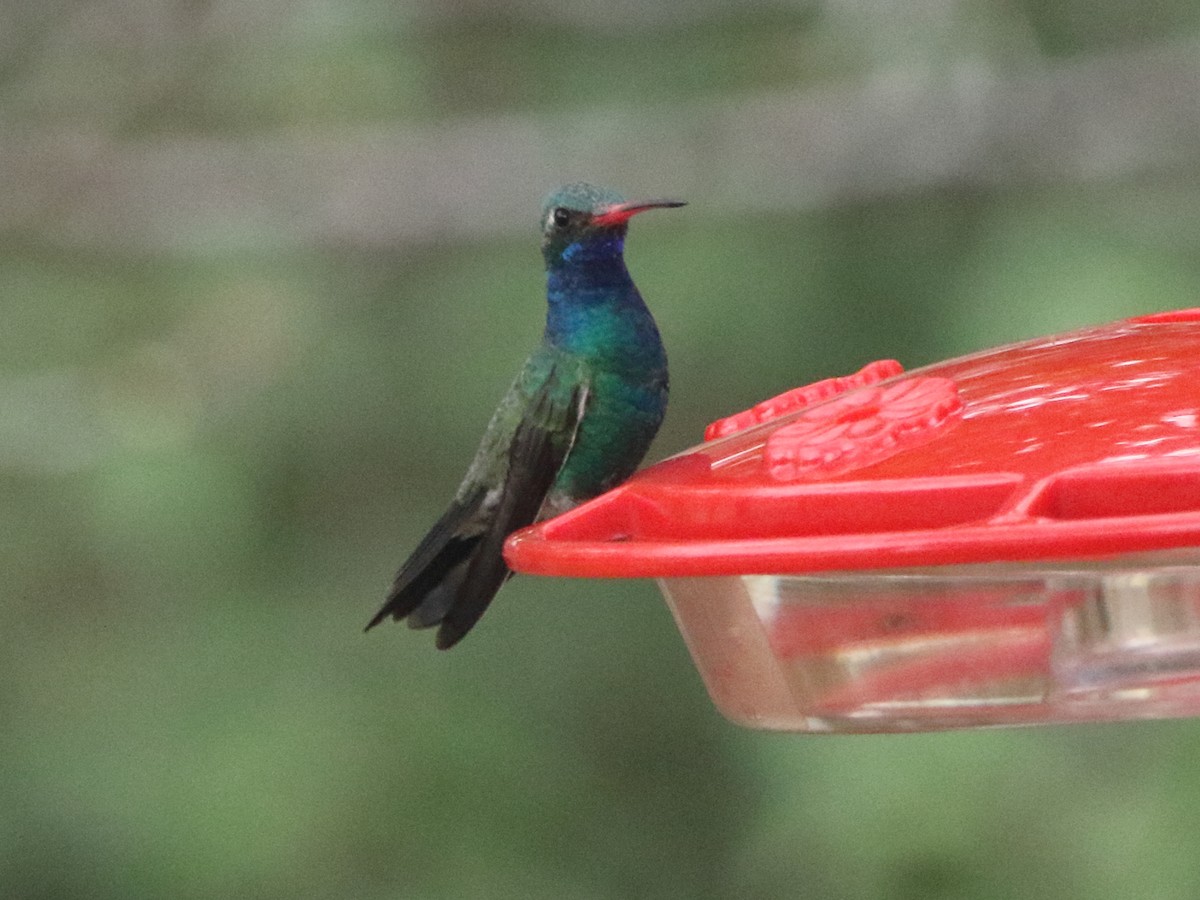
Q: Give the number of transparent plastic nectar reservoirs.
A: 1